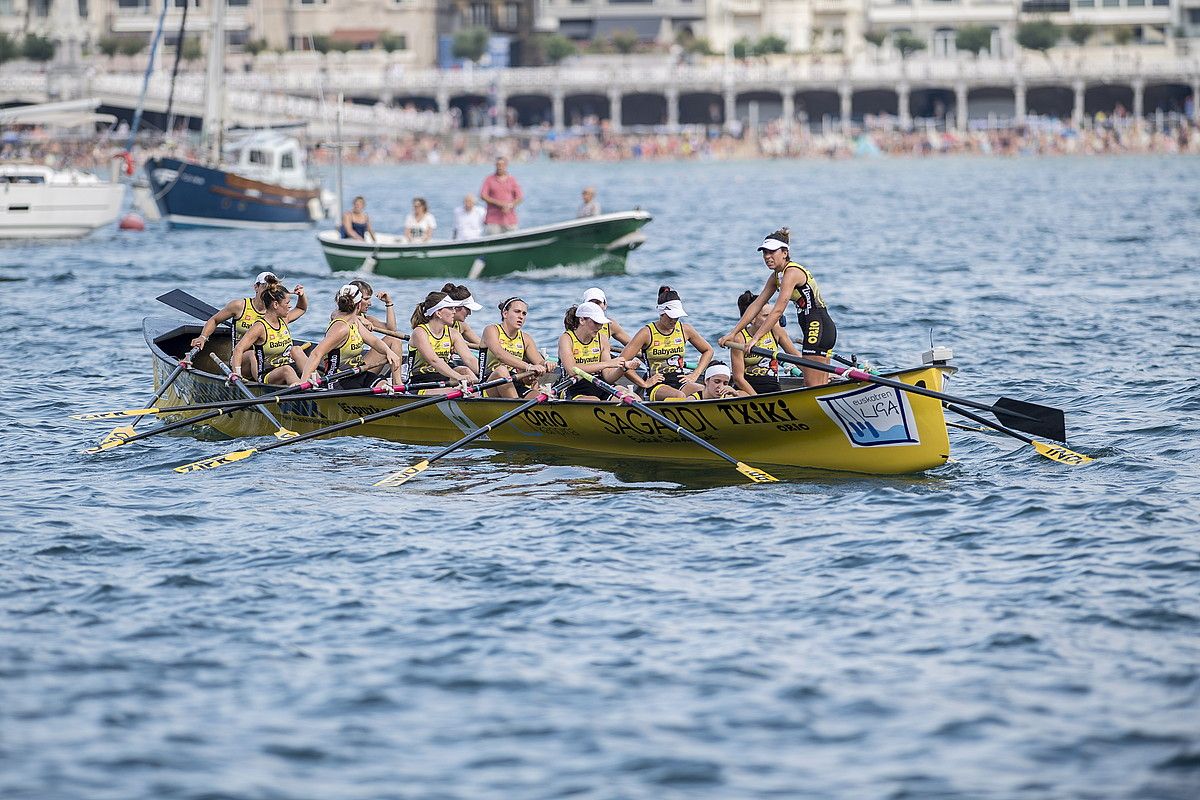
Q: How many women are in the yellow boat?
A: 13